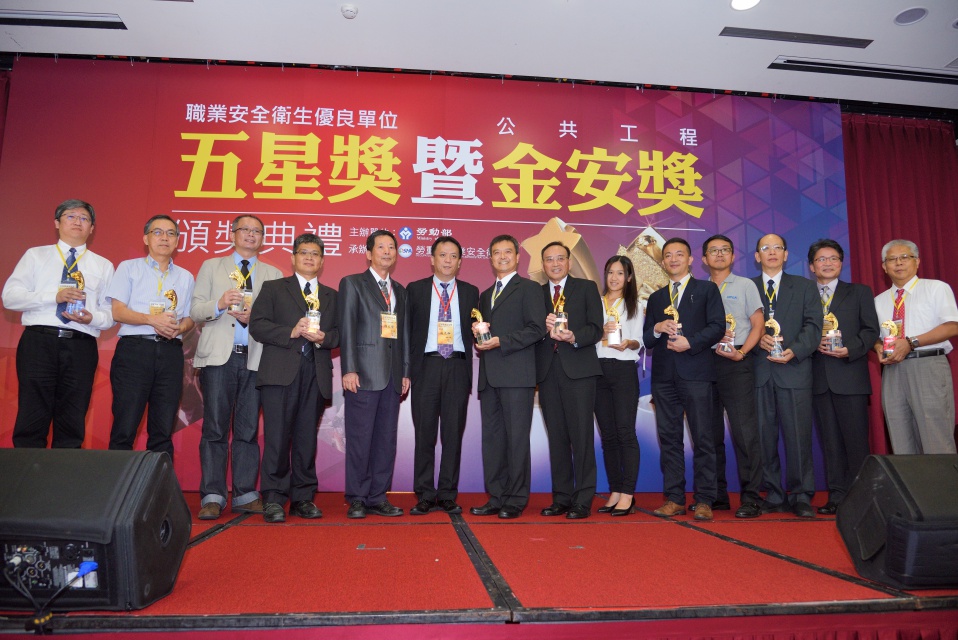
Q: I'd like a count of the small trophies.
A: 12